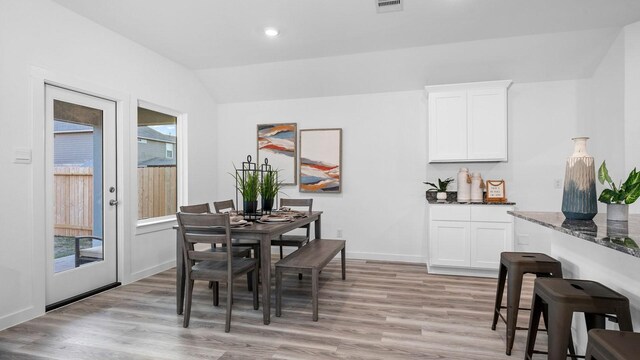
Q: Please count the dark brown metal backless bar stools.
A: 3